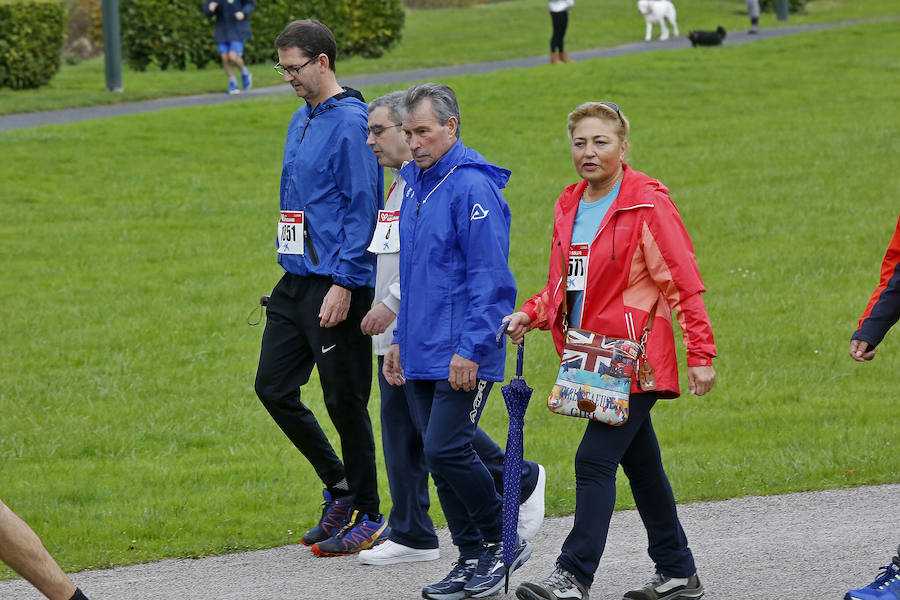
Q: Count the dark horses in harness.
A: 0